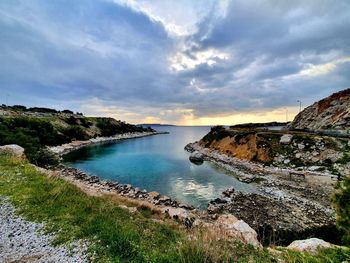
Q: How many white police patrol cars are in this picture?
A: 0